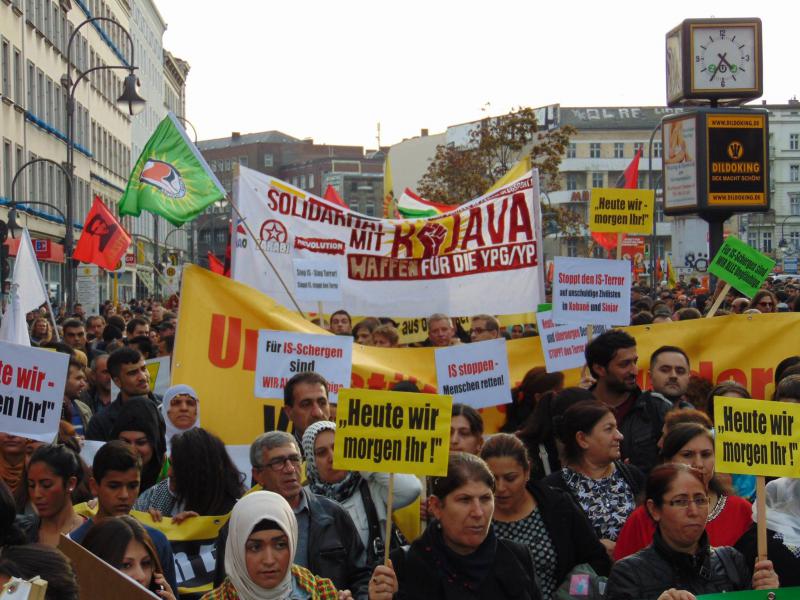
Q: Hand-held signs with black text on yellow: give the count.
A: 3